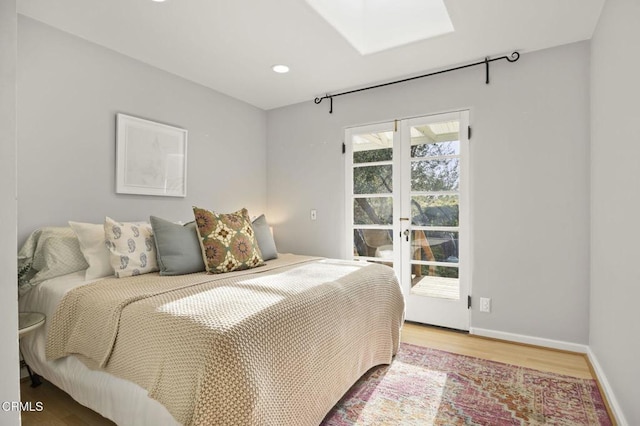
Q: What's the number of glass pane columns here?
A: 2